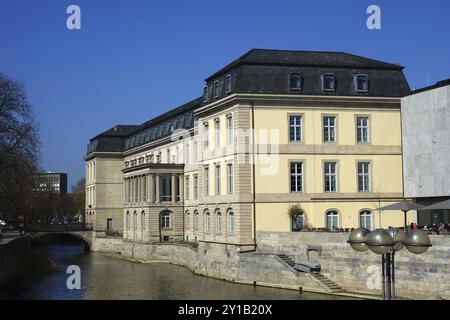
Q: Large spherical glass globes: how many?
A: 4